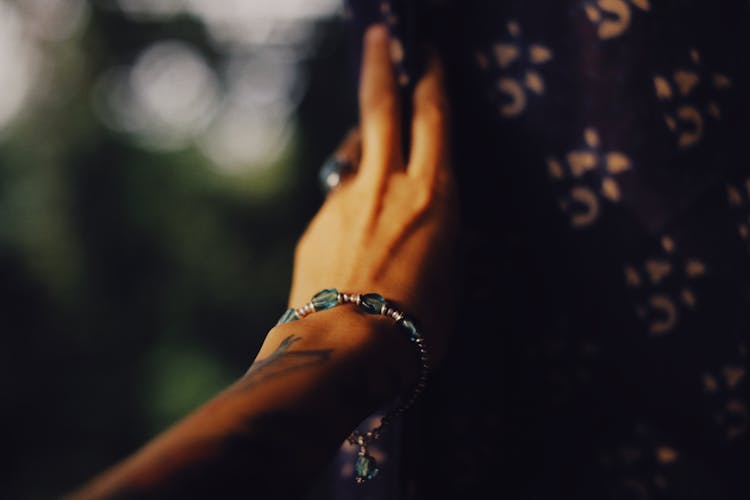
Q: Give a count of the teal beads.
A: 5